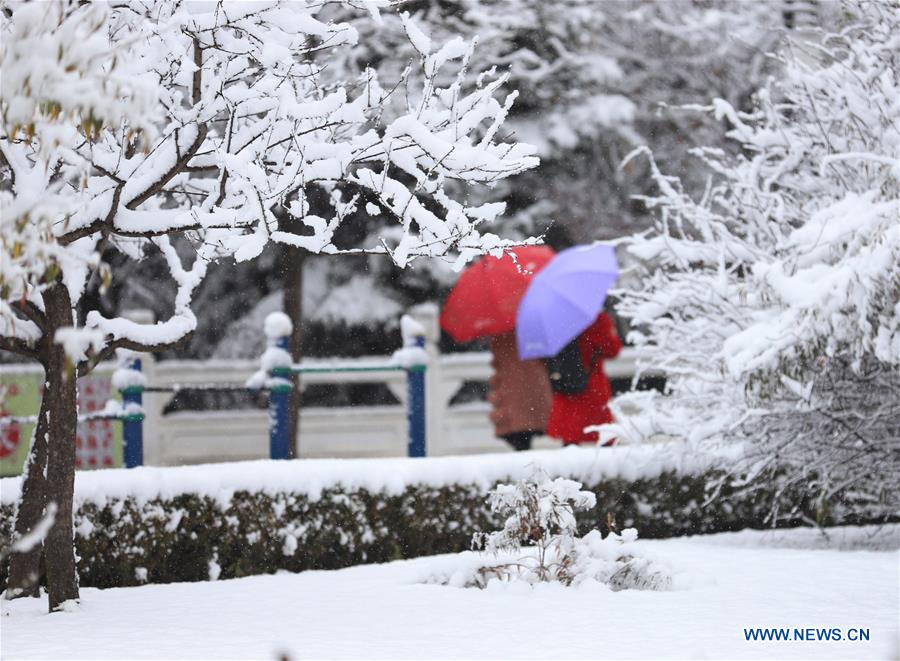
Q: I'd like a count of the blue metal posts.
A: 3